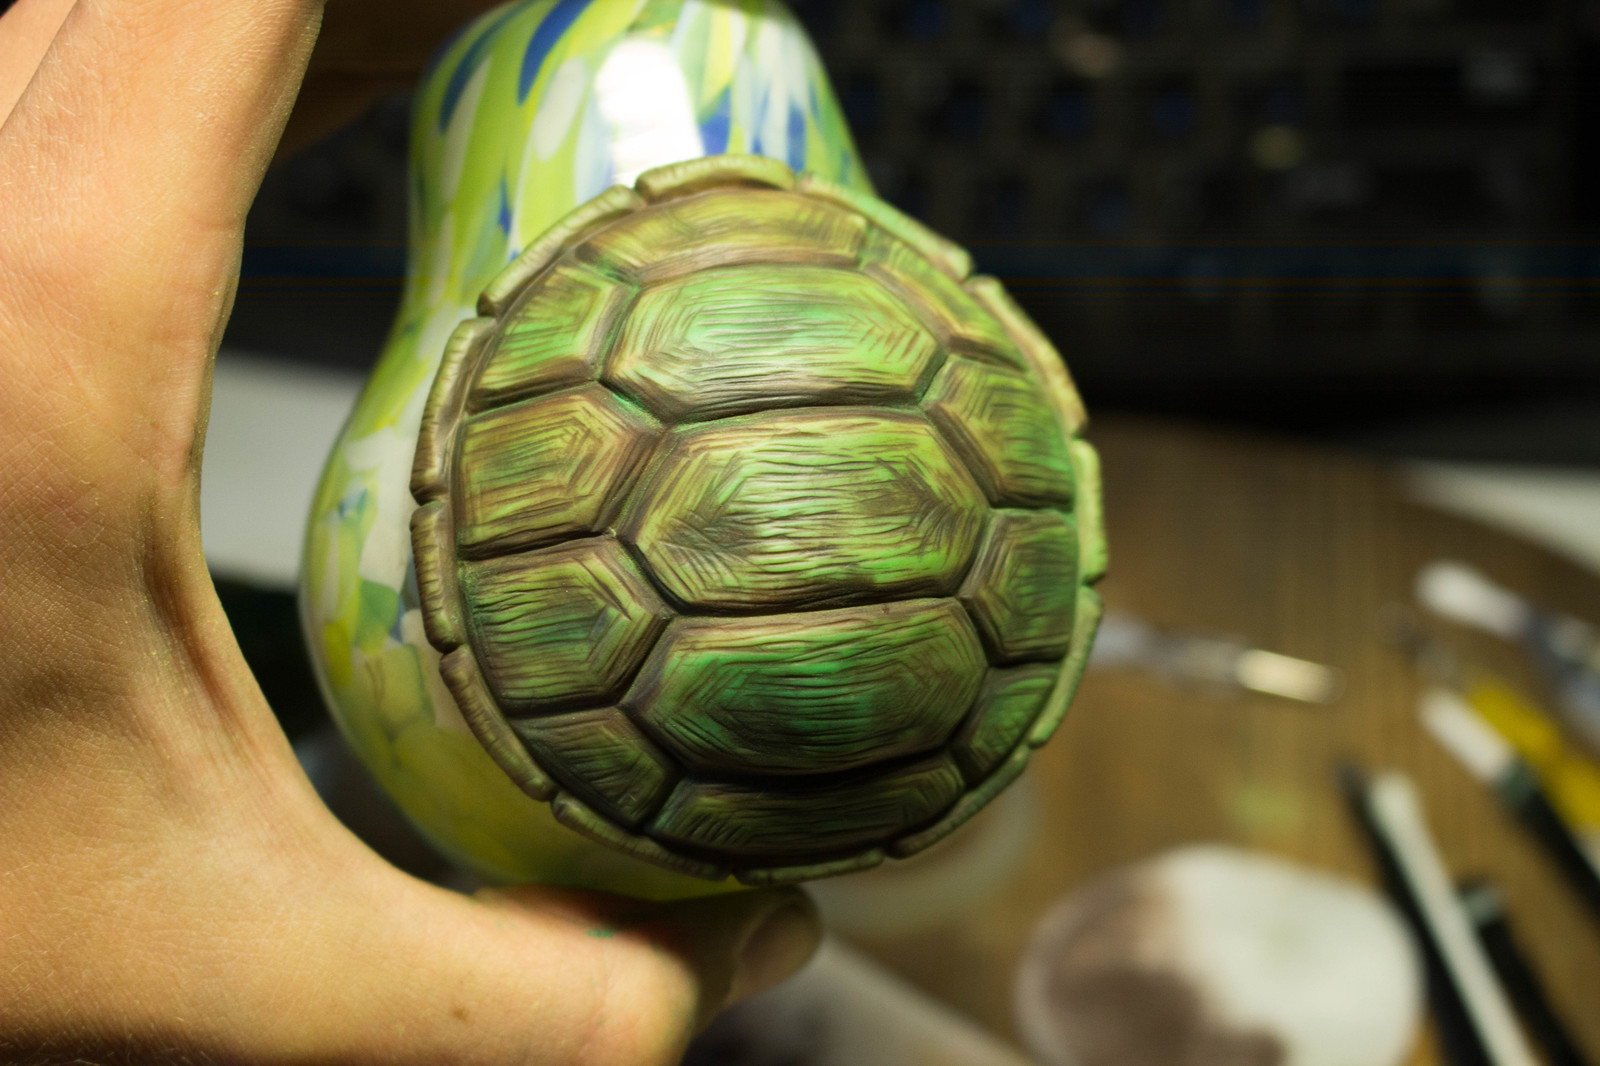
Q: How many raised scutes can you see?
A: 13